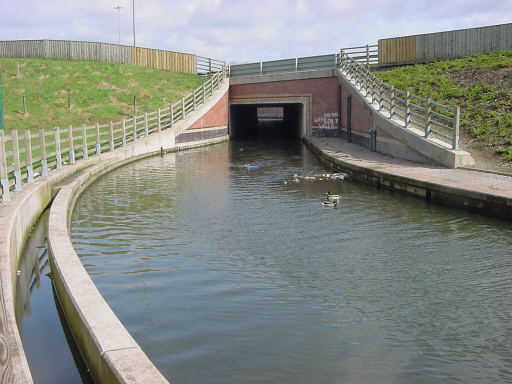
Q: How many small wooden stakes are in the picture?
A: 4